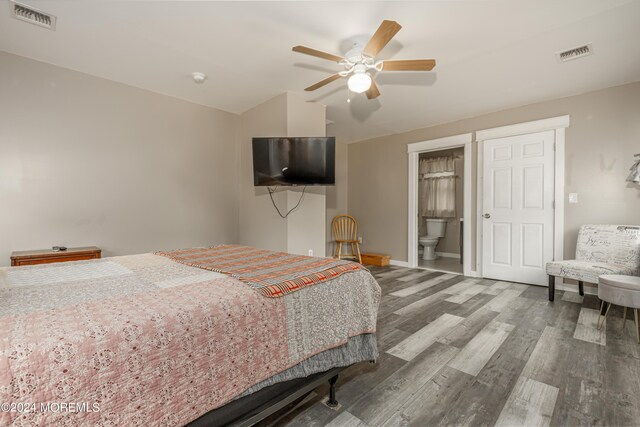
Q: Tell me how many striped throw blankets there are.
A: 1